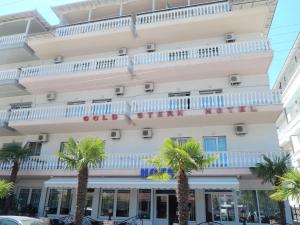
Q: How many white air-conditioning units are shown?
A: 12